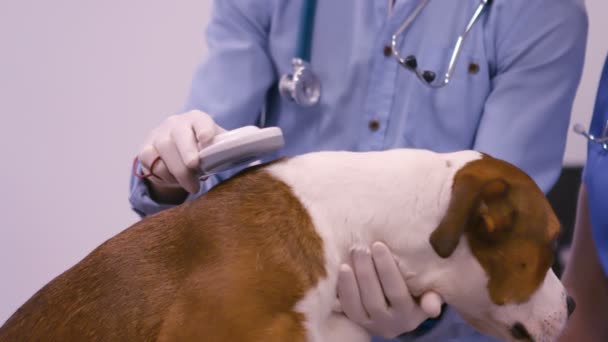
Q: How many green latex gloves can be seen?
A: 0